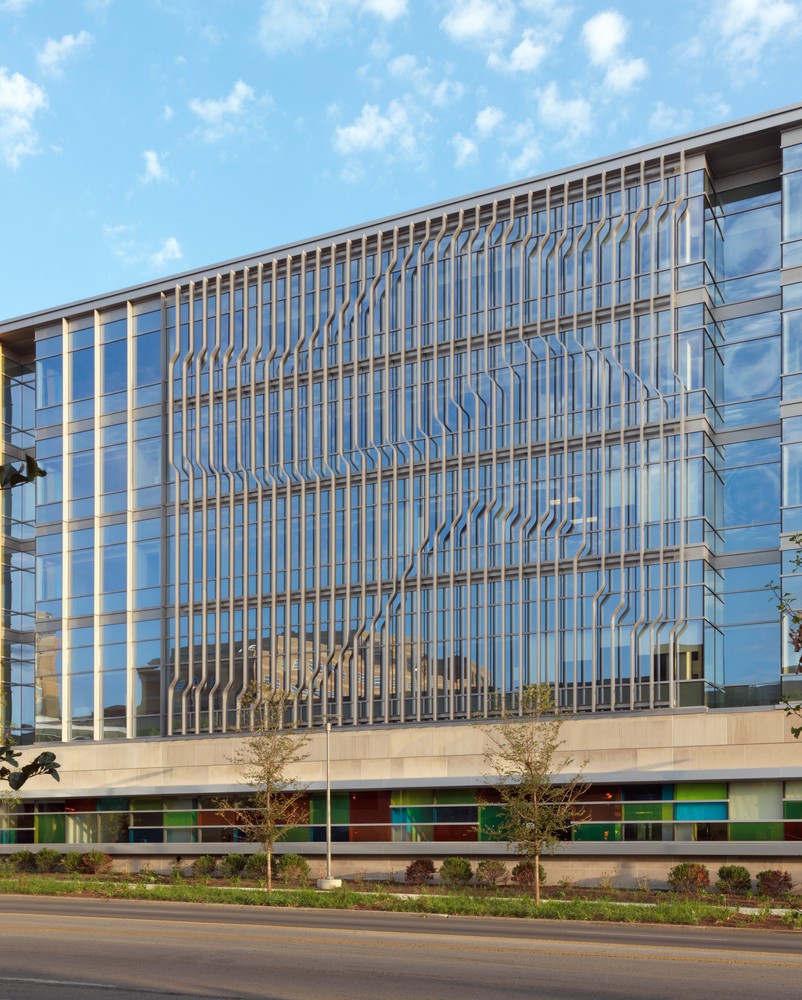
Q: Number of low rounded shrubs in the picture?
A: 15